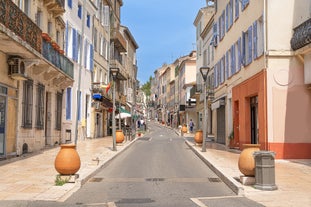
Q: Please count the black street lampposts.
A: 2